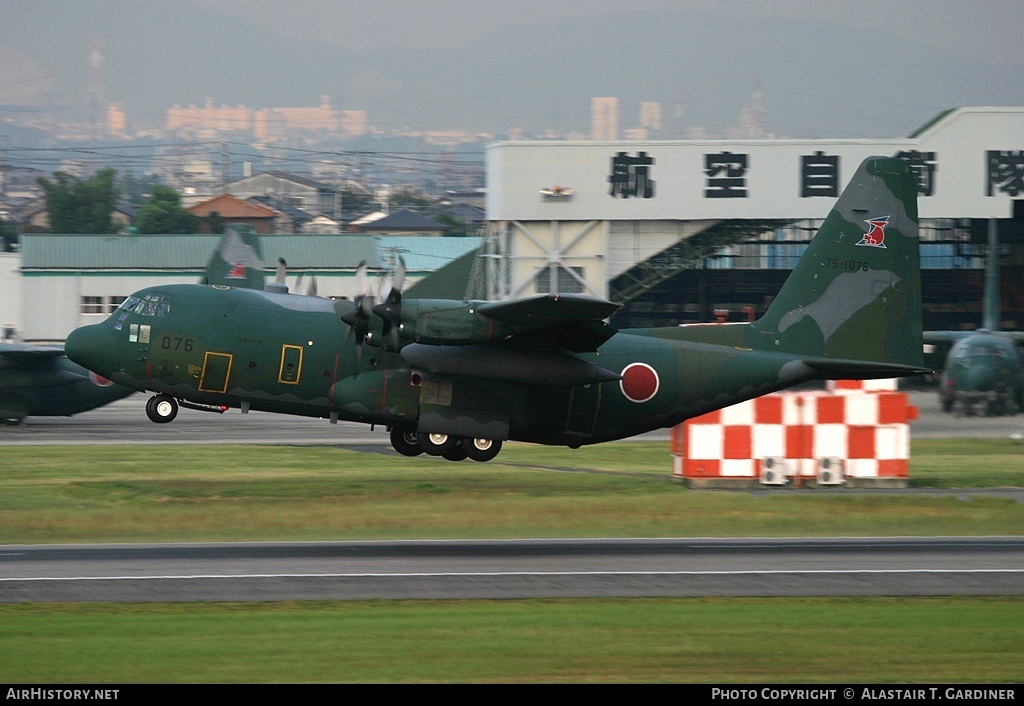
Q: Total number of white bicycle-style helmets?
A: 0